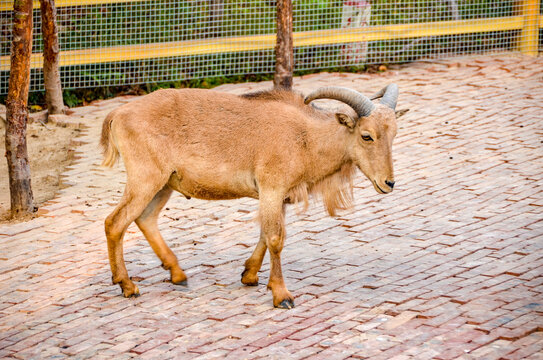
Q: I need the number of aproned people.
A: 0